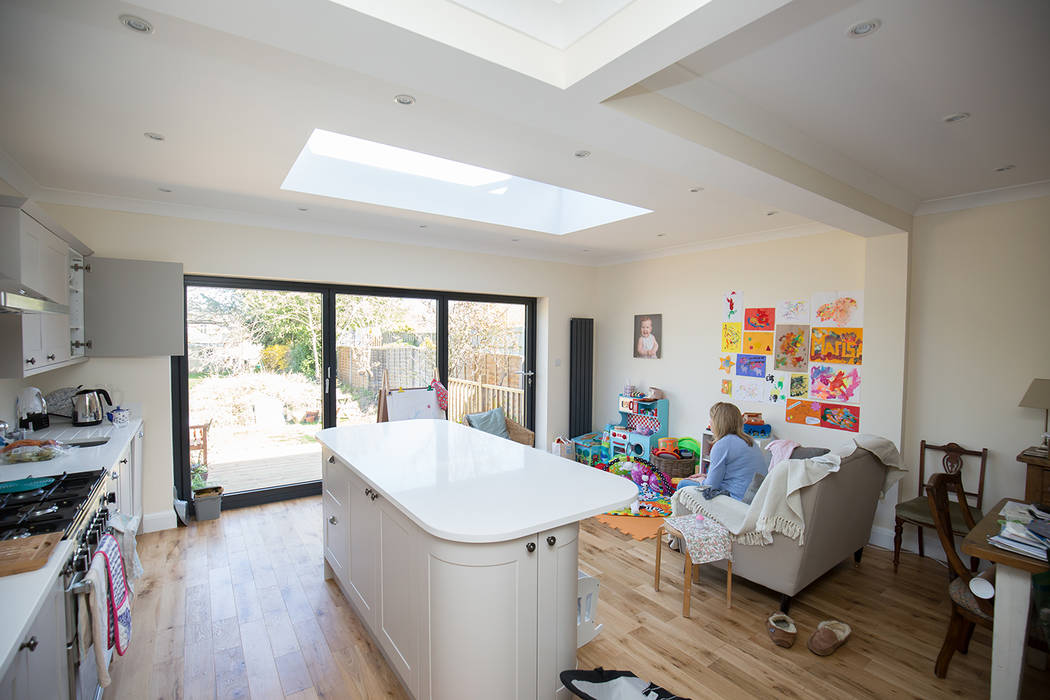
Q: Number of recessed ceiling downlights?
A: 15